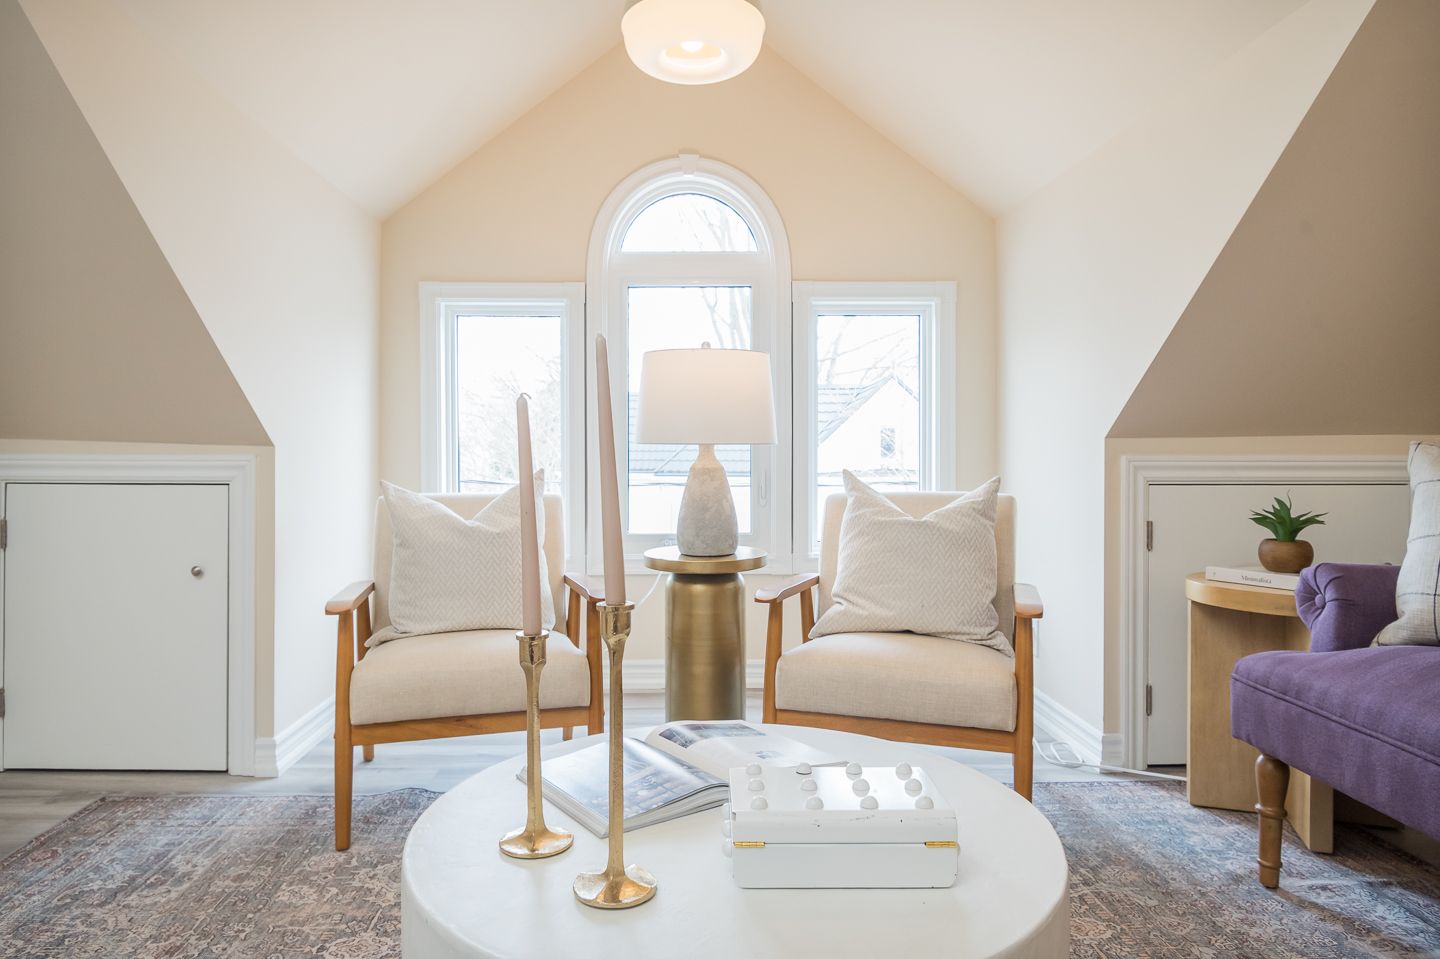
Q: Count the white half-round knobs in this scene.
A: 15